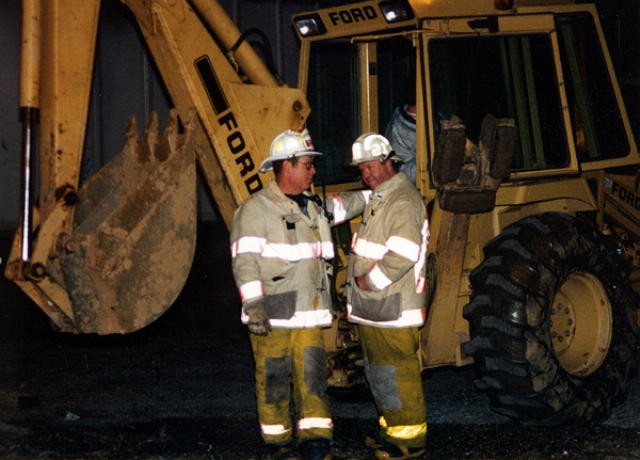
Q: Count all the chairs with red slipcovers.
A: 0